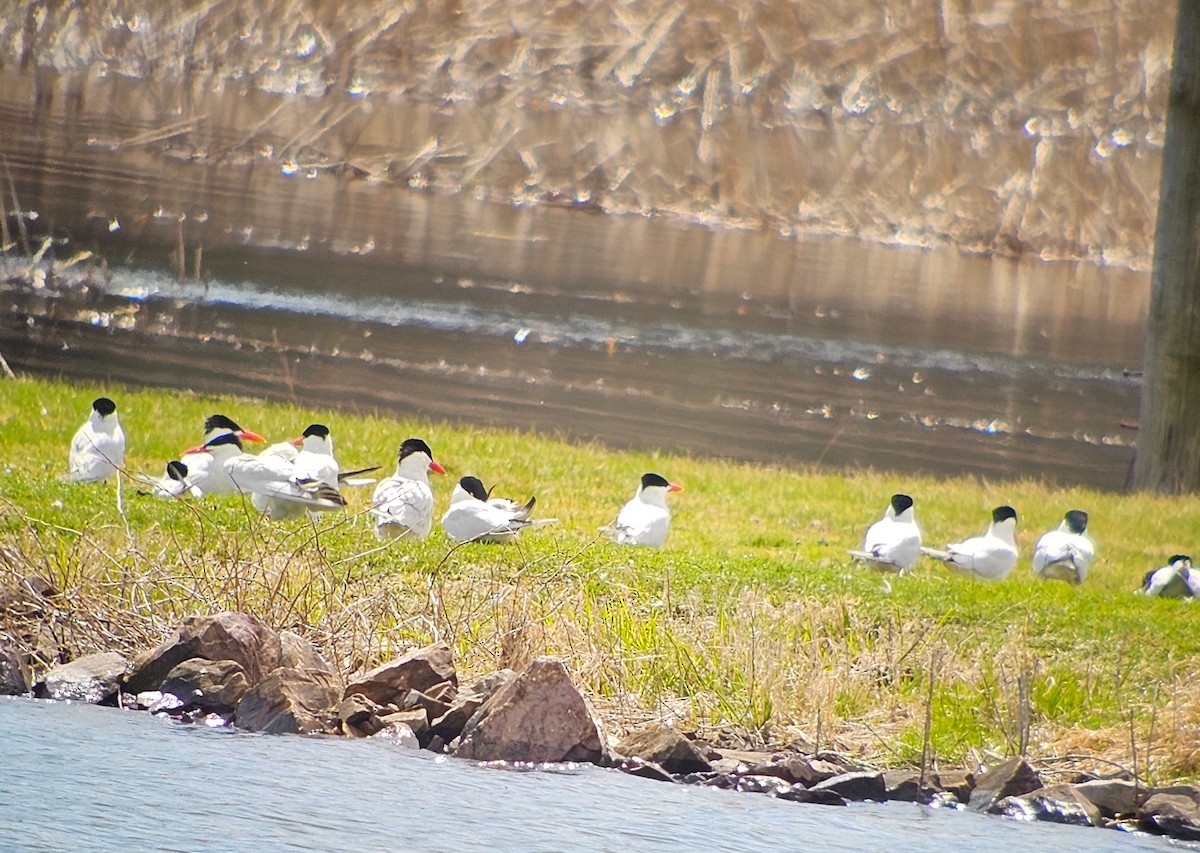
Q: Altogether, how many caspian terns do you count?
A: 12